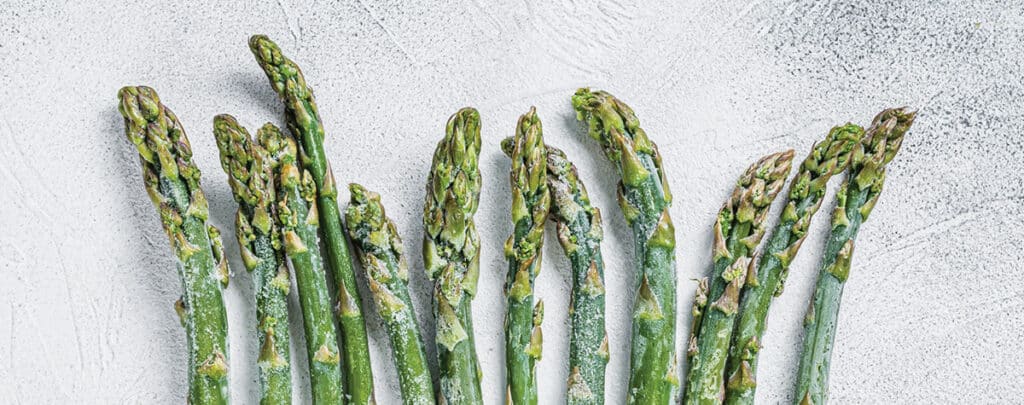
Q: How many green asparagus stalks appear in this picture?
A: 12